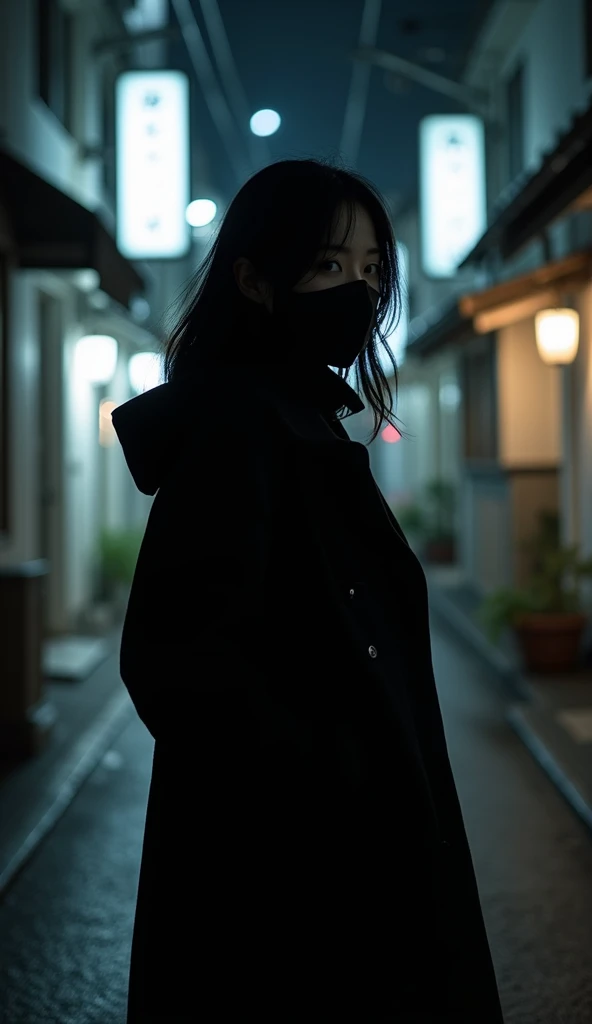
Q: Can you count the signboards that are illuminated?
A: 2